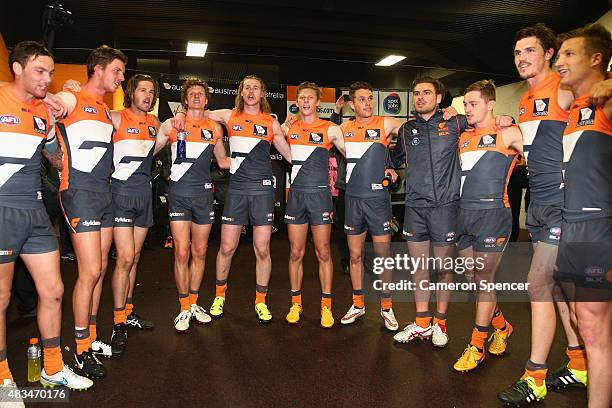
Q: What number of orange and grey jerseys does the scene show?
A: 10